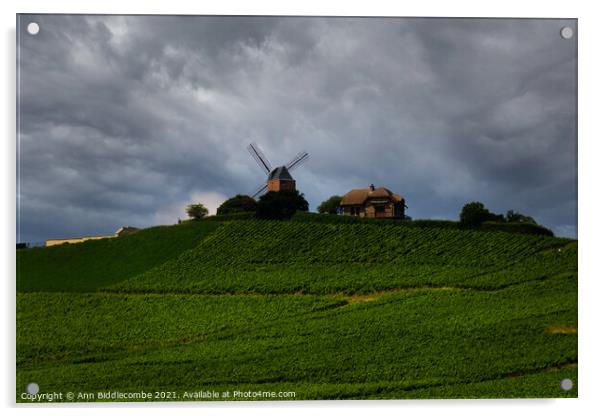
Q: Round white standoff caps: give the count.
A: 4